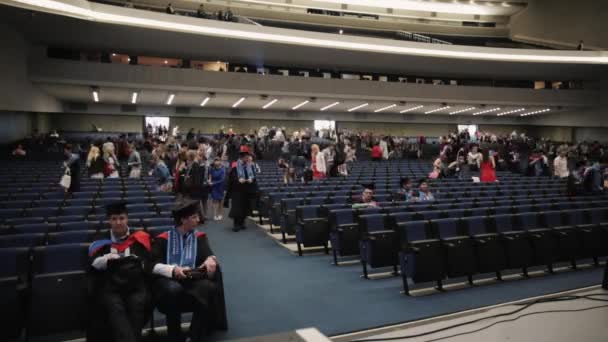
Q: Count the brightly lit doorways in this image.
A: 3